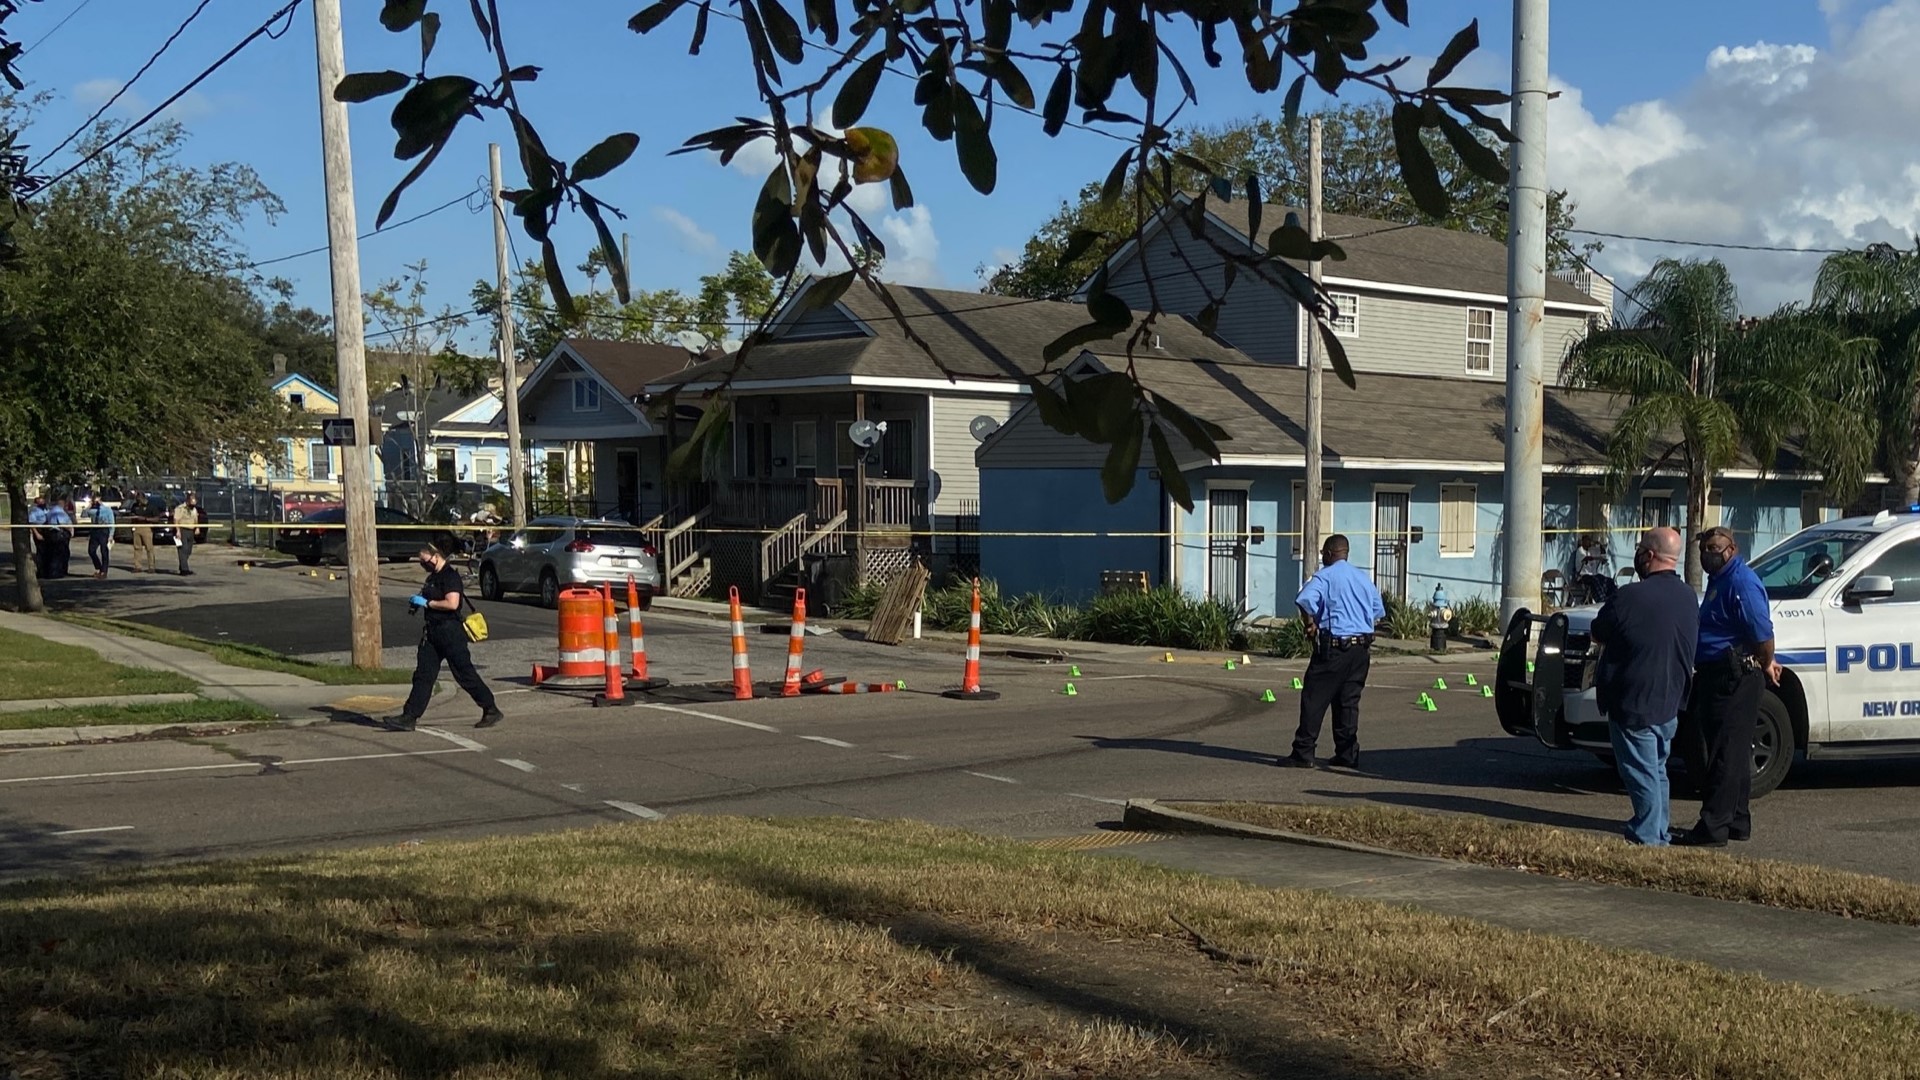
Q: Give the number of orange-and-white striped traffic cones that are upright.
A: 5